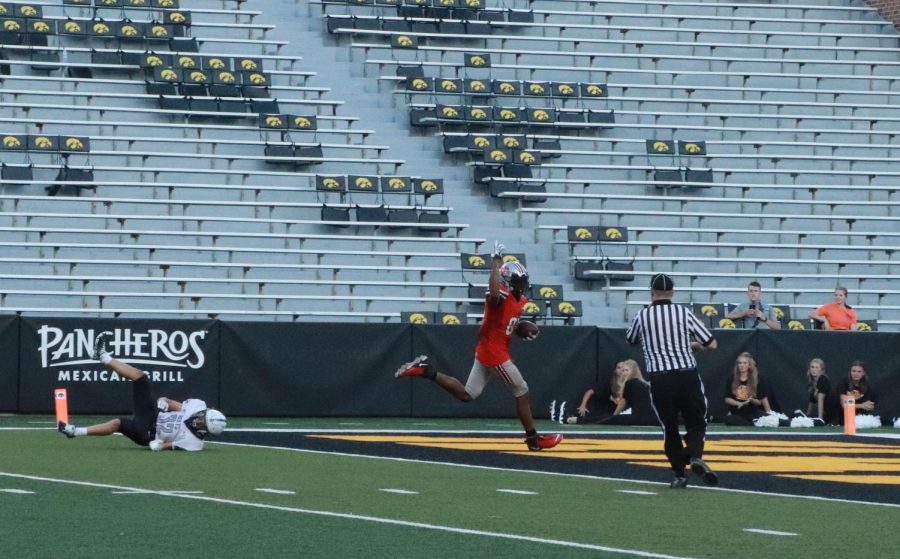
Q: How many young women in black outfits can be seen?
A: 5